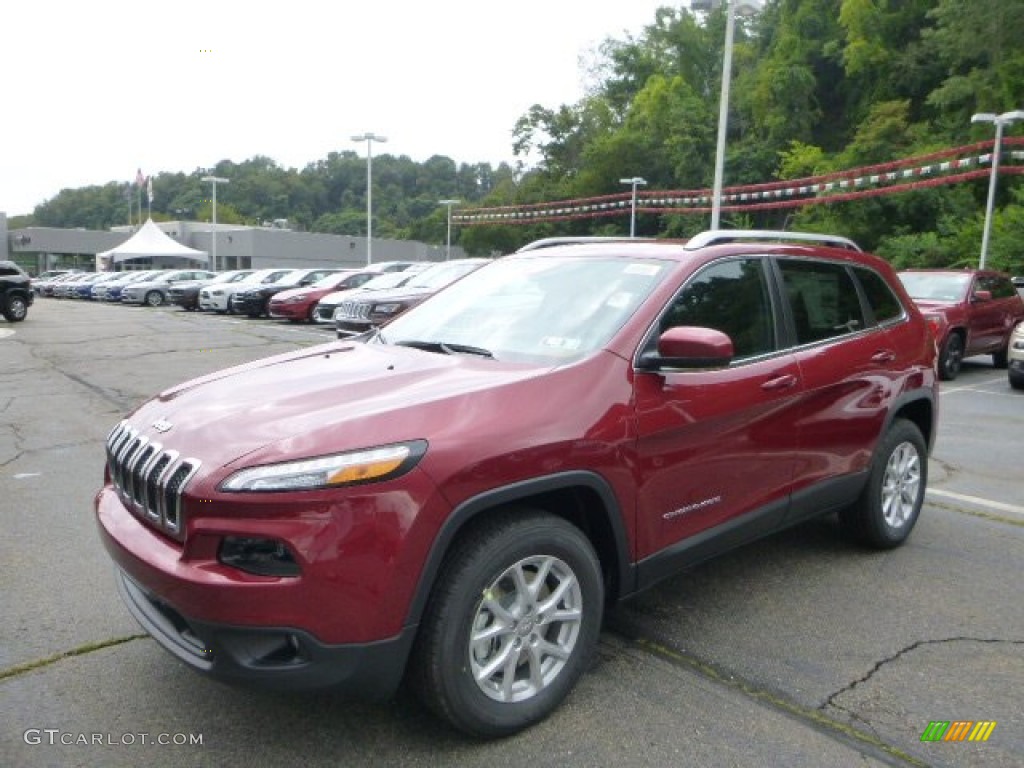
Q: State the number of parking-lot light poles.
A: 6